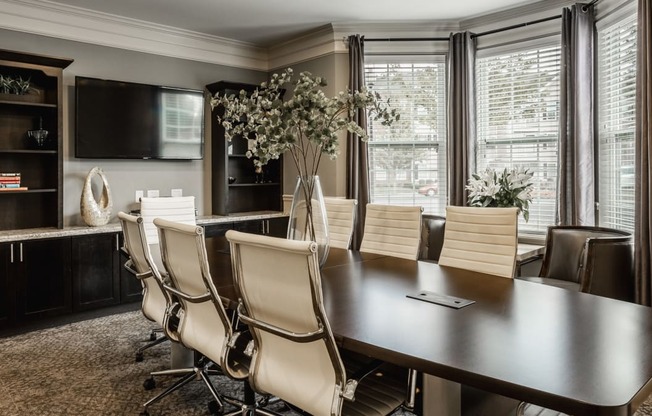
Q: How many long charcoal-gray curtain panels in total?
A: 4